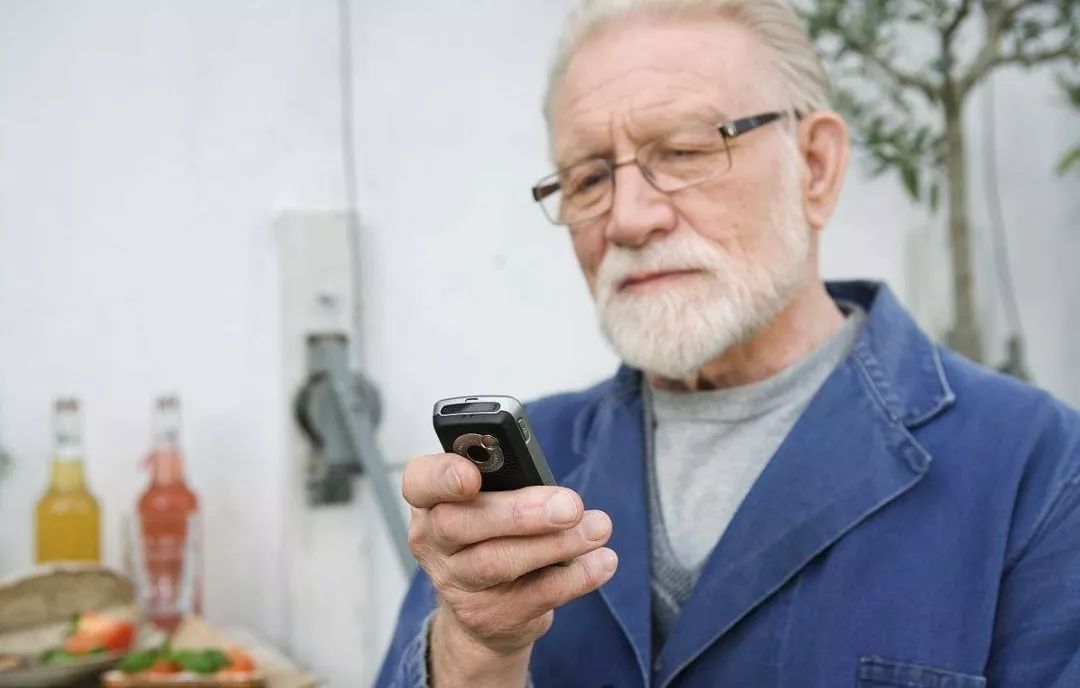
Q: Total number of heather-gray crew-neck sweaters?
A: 1